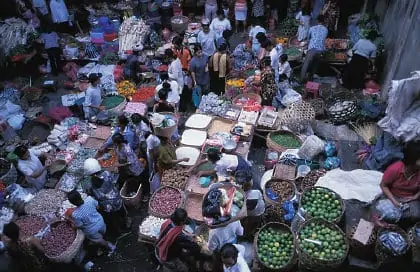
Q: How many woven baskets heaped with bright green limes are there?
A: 3